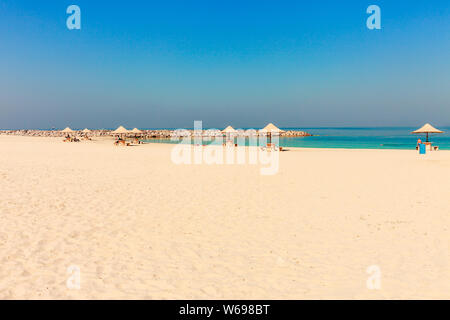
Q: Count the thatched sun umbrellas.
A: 7